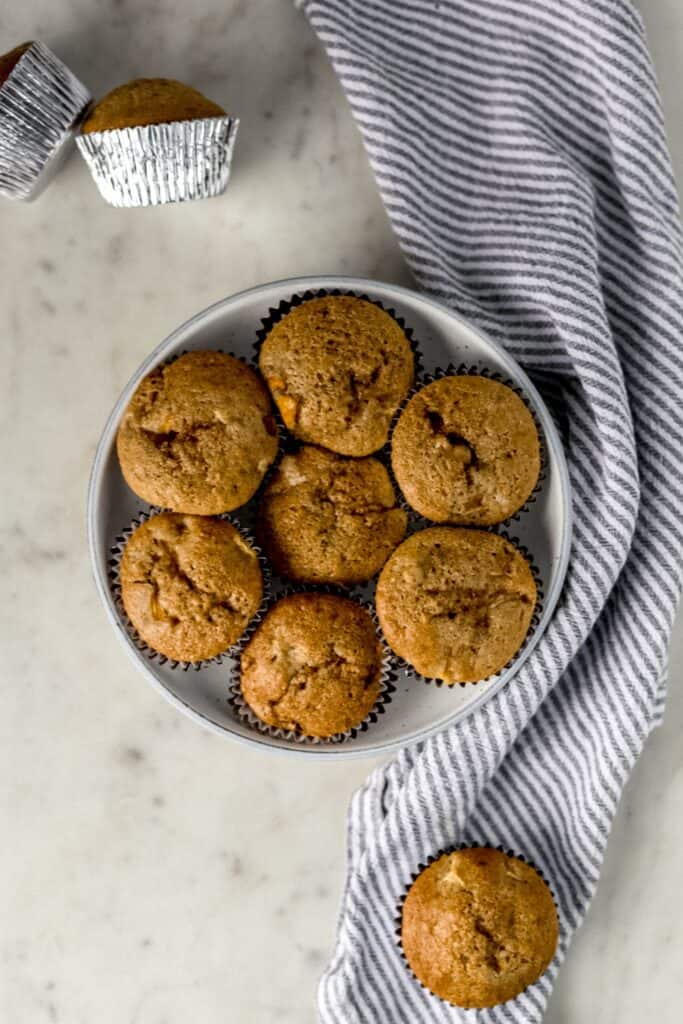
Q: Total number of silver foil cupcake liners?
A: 2